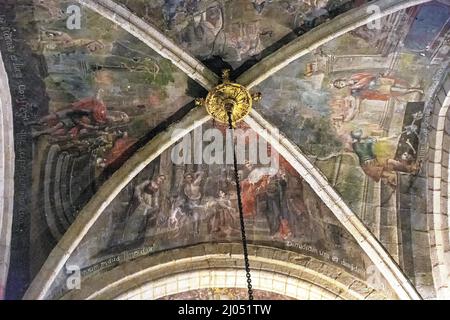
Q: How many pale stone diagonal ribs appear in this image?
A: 4